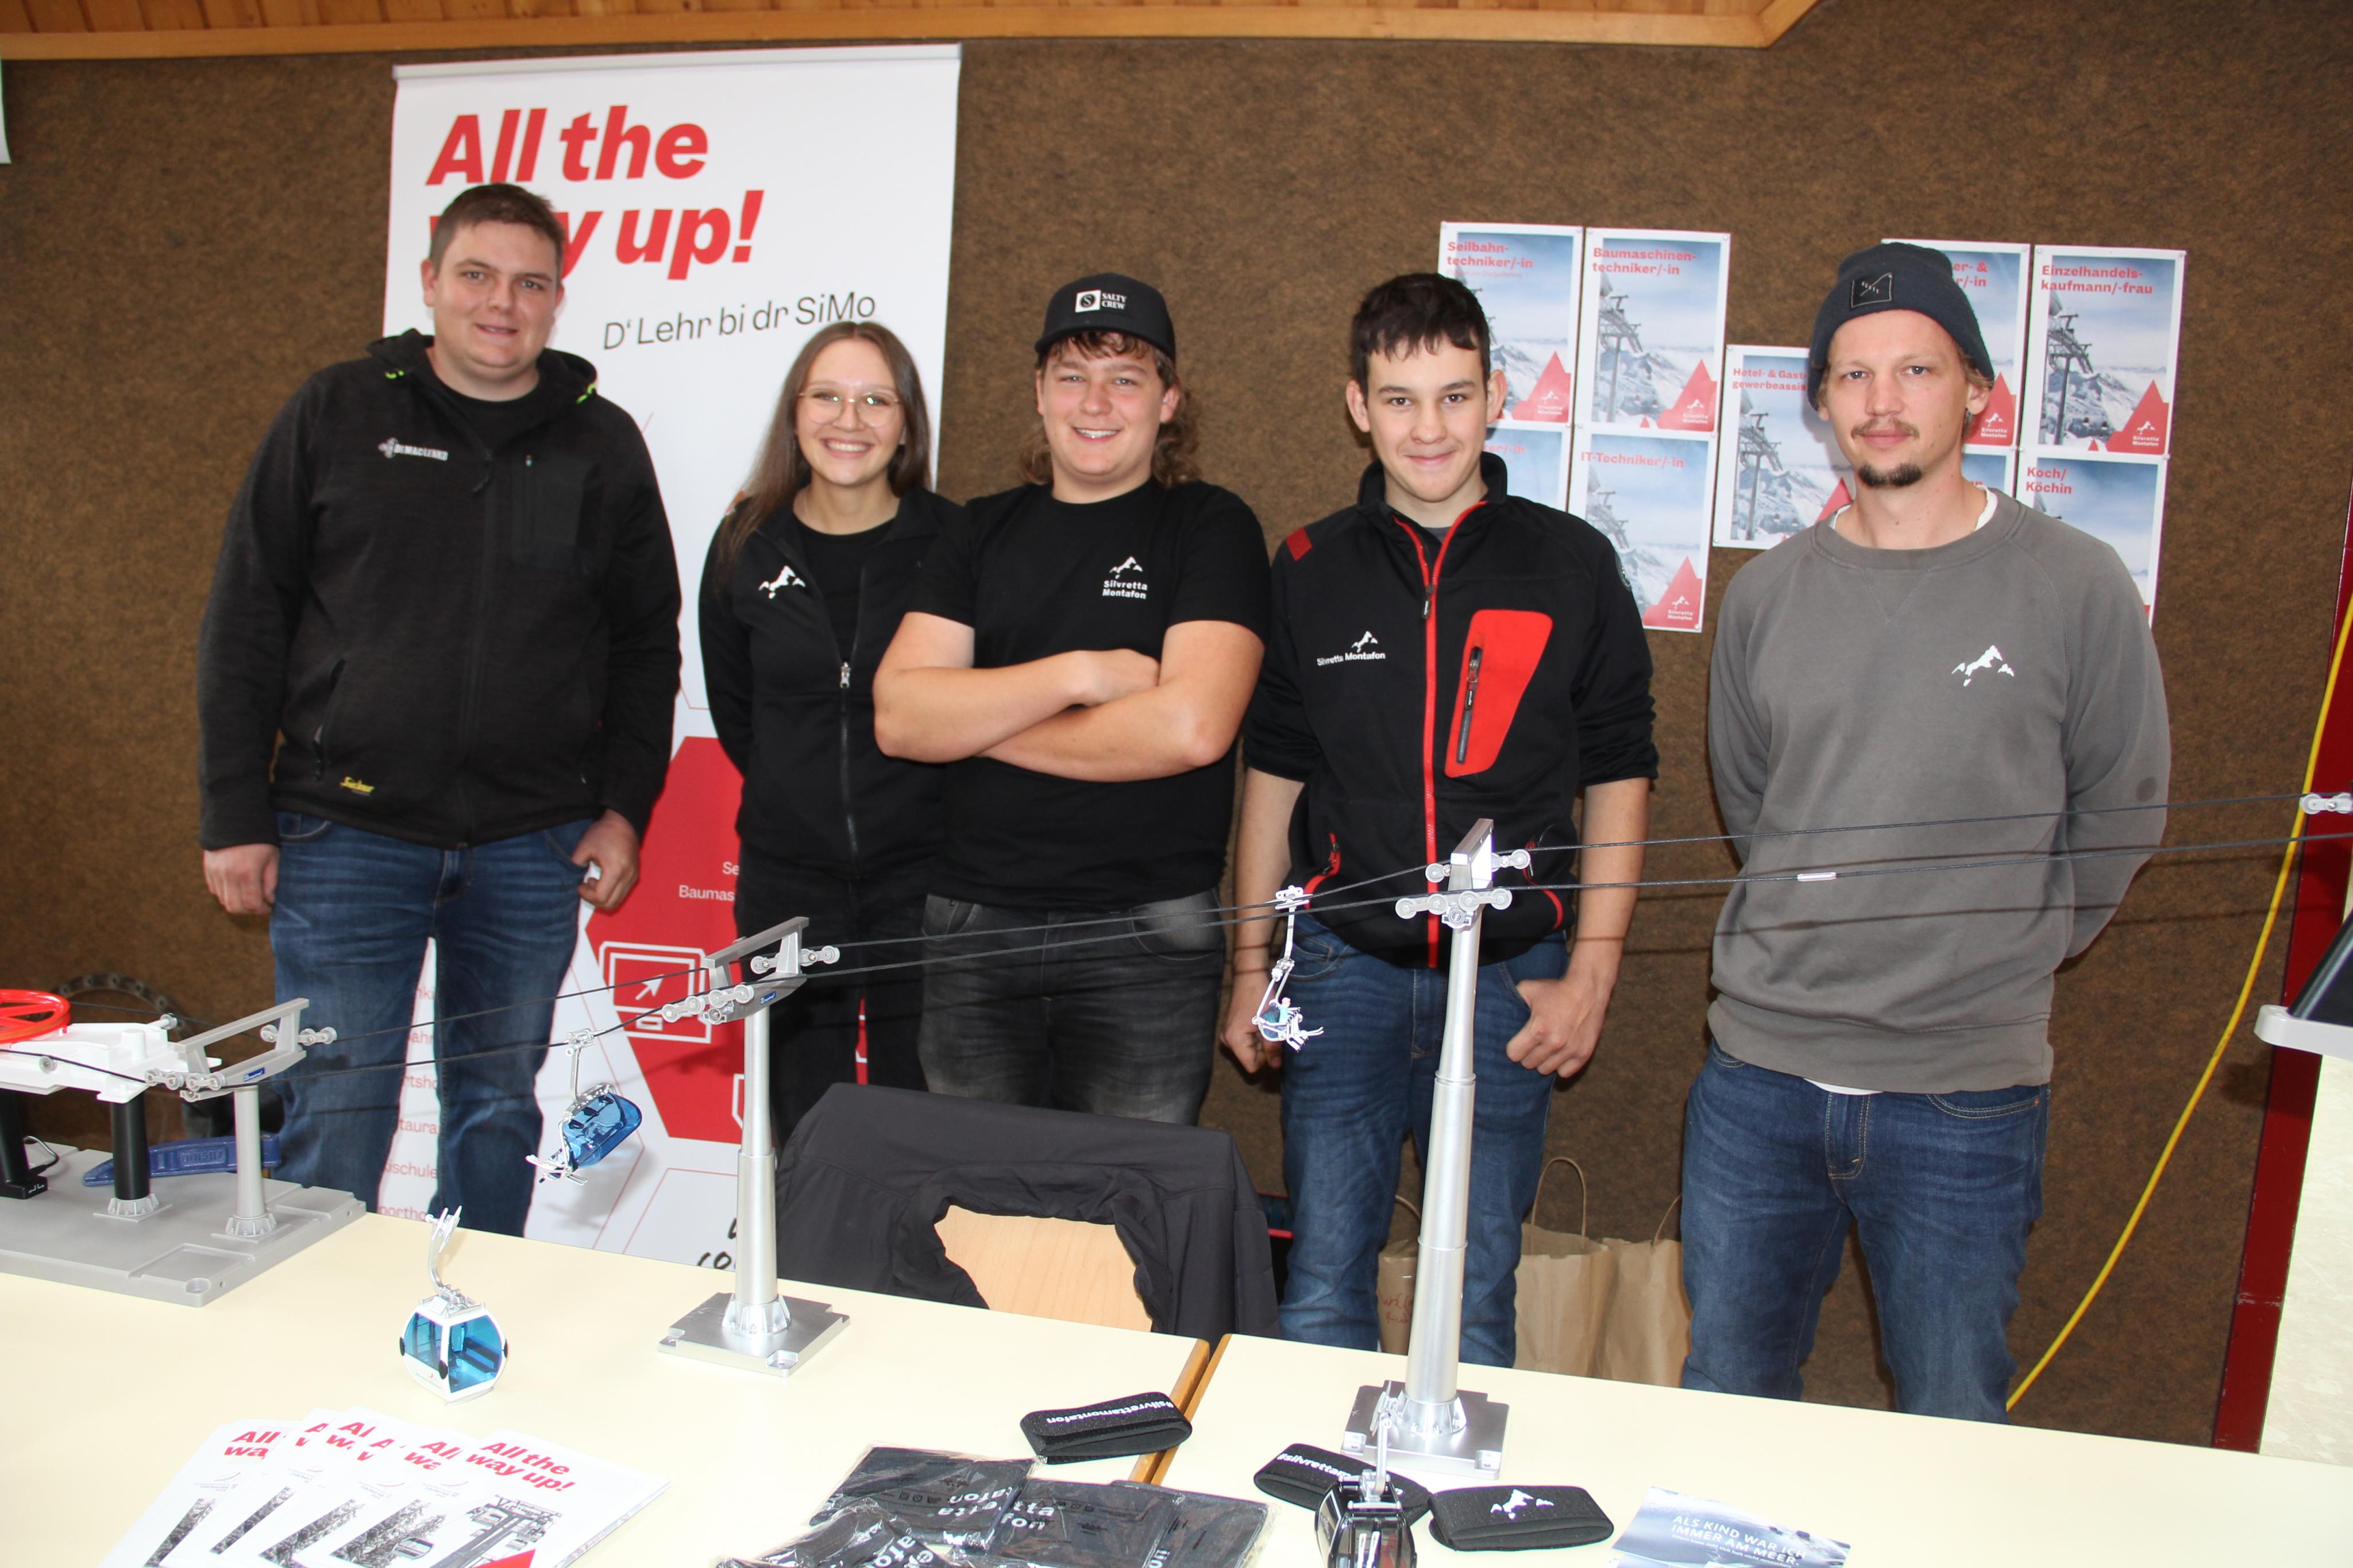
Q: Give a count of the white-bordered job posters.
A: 9